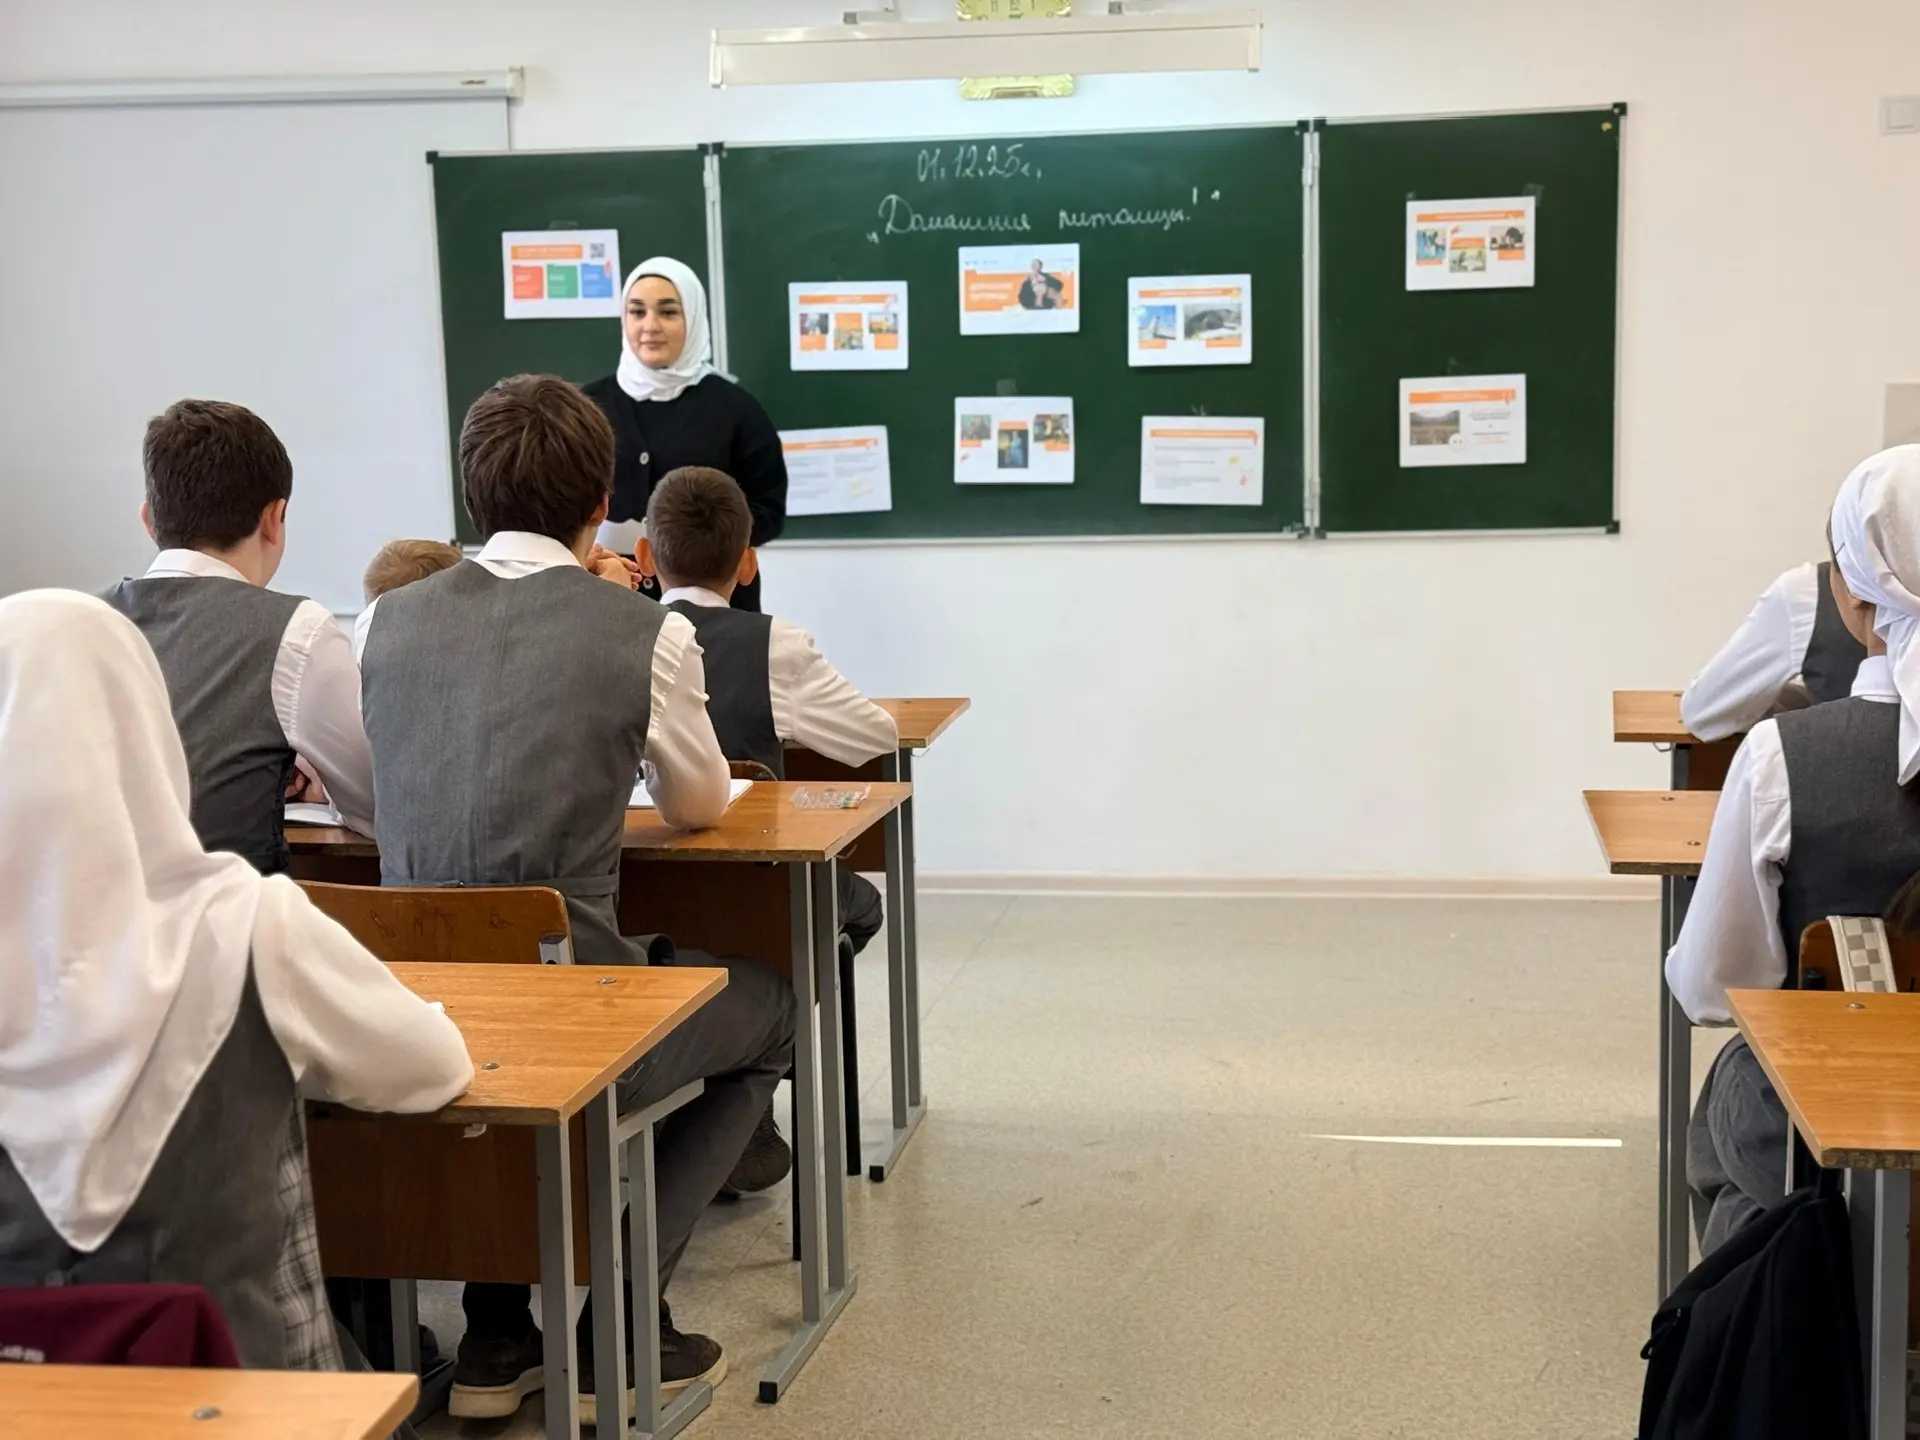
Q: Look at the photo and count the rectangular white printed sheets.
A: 9